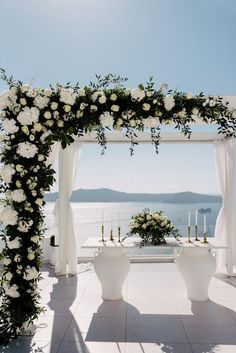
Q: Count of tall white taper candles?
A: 6